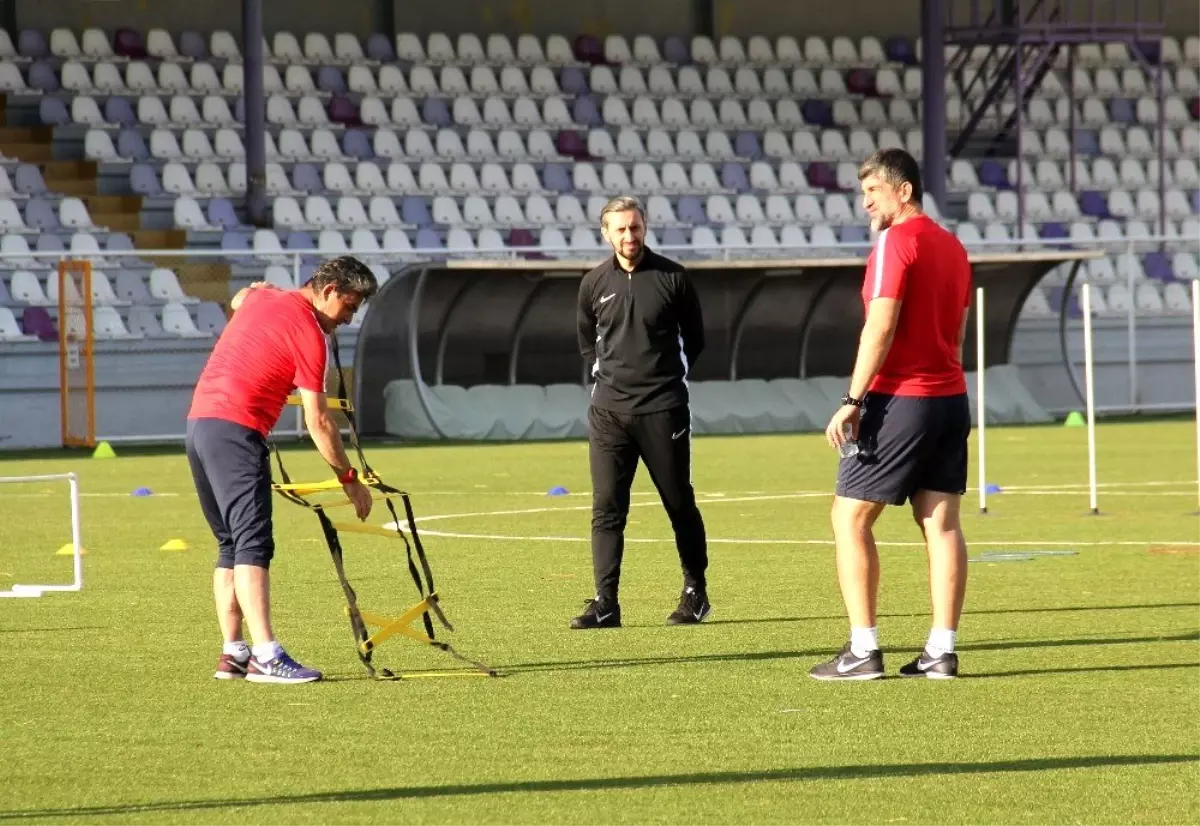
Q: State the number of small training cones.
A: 7